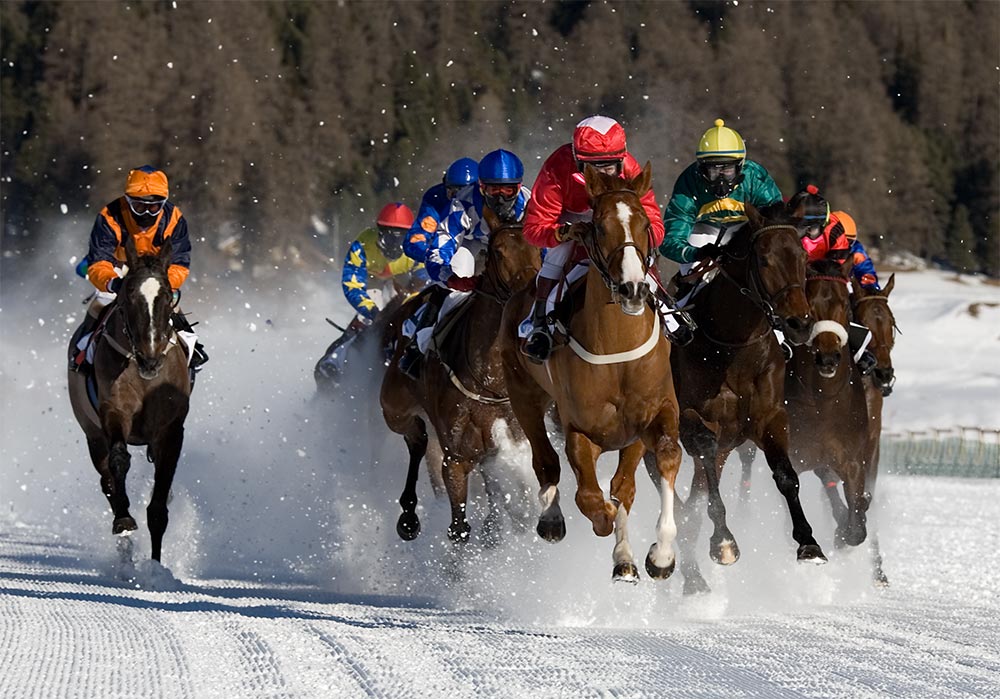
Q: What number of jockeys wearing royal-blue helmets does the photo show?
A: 2